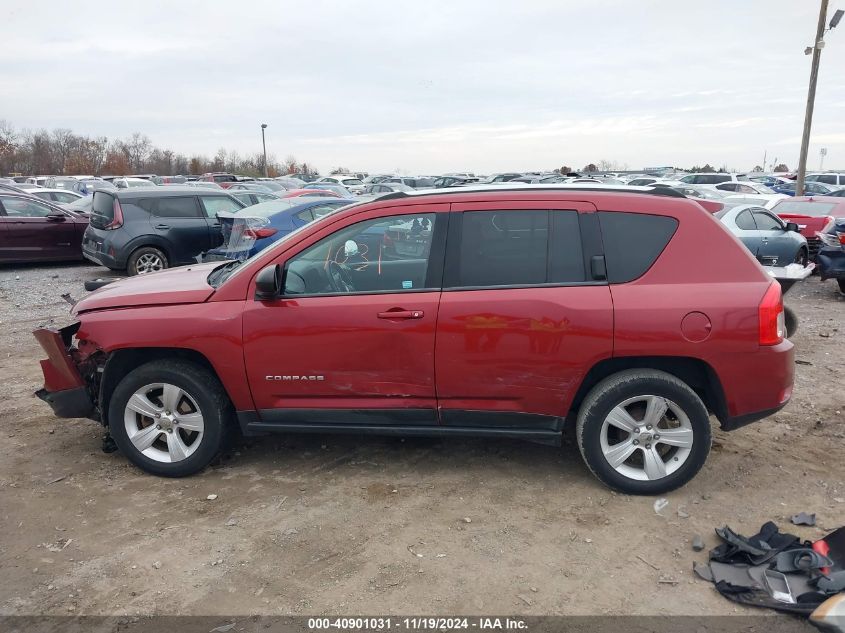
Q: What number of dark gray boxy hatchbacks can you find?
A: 1